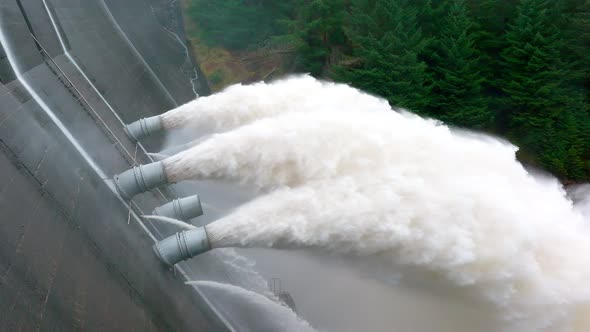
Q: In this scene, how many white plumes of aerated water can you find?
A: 3